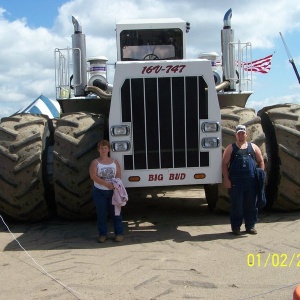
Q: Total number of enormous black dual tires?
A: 4